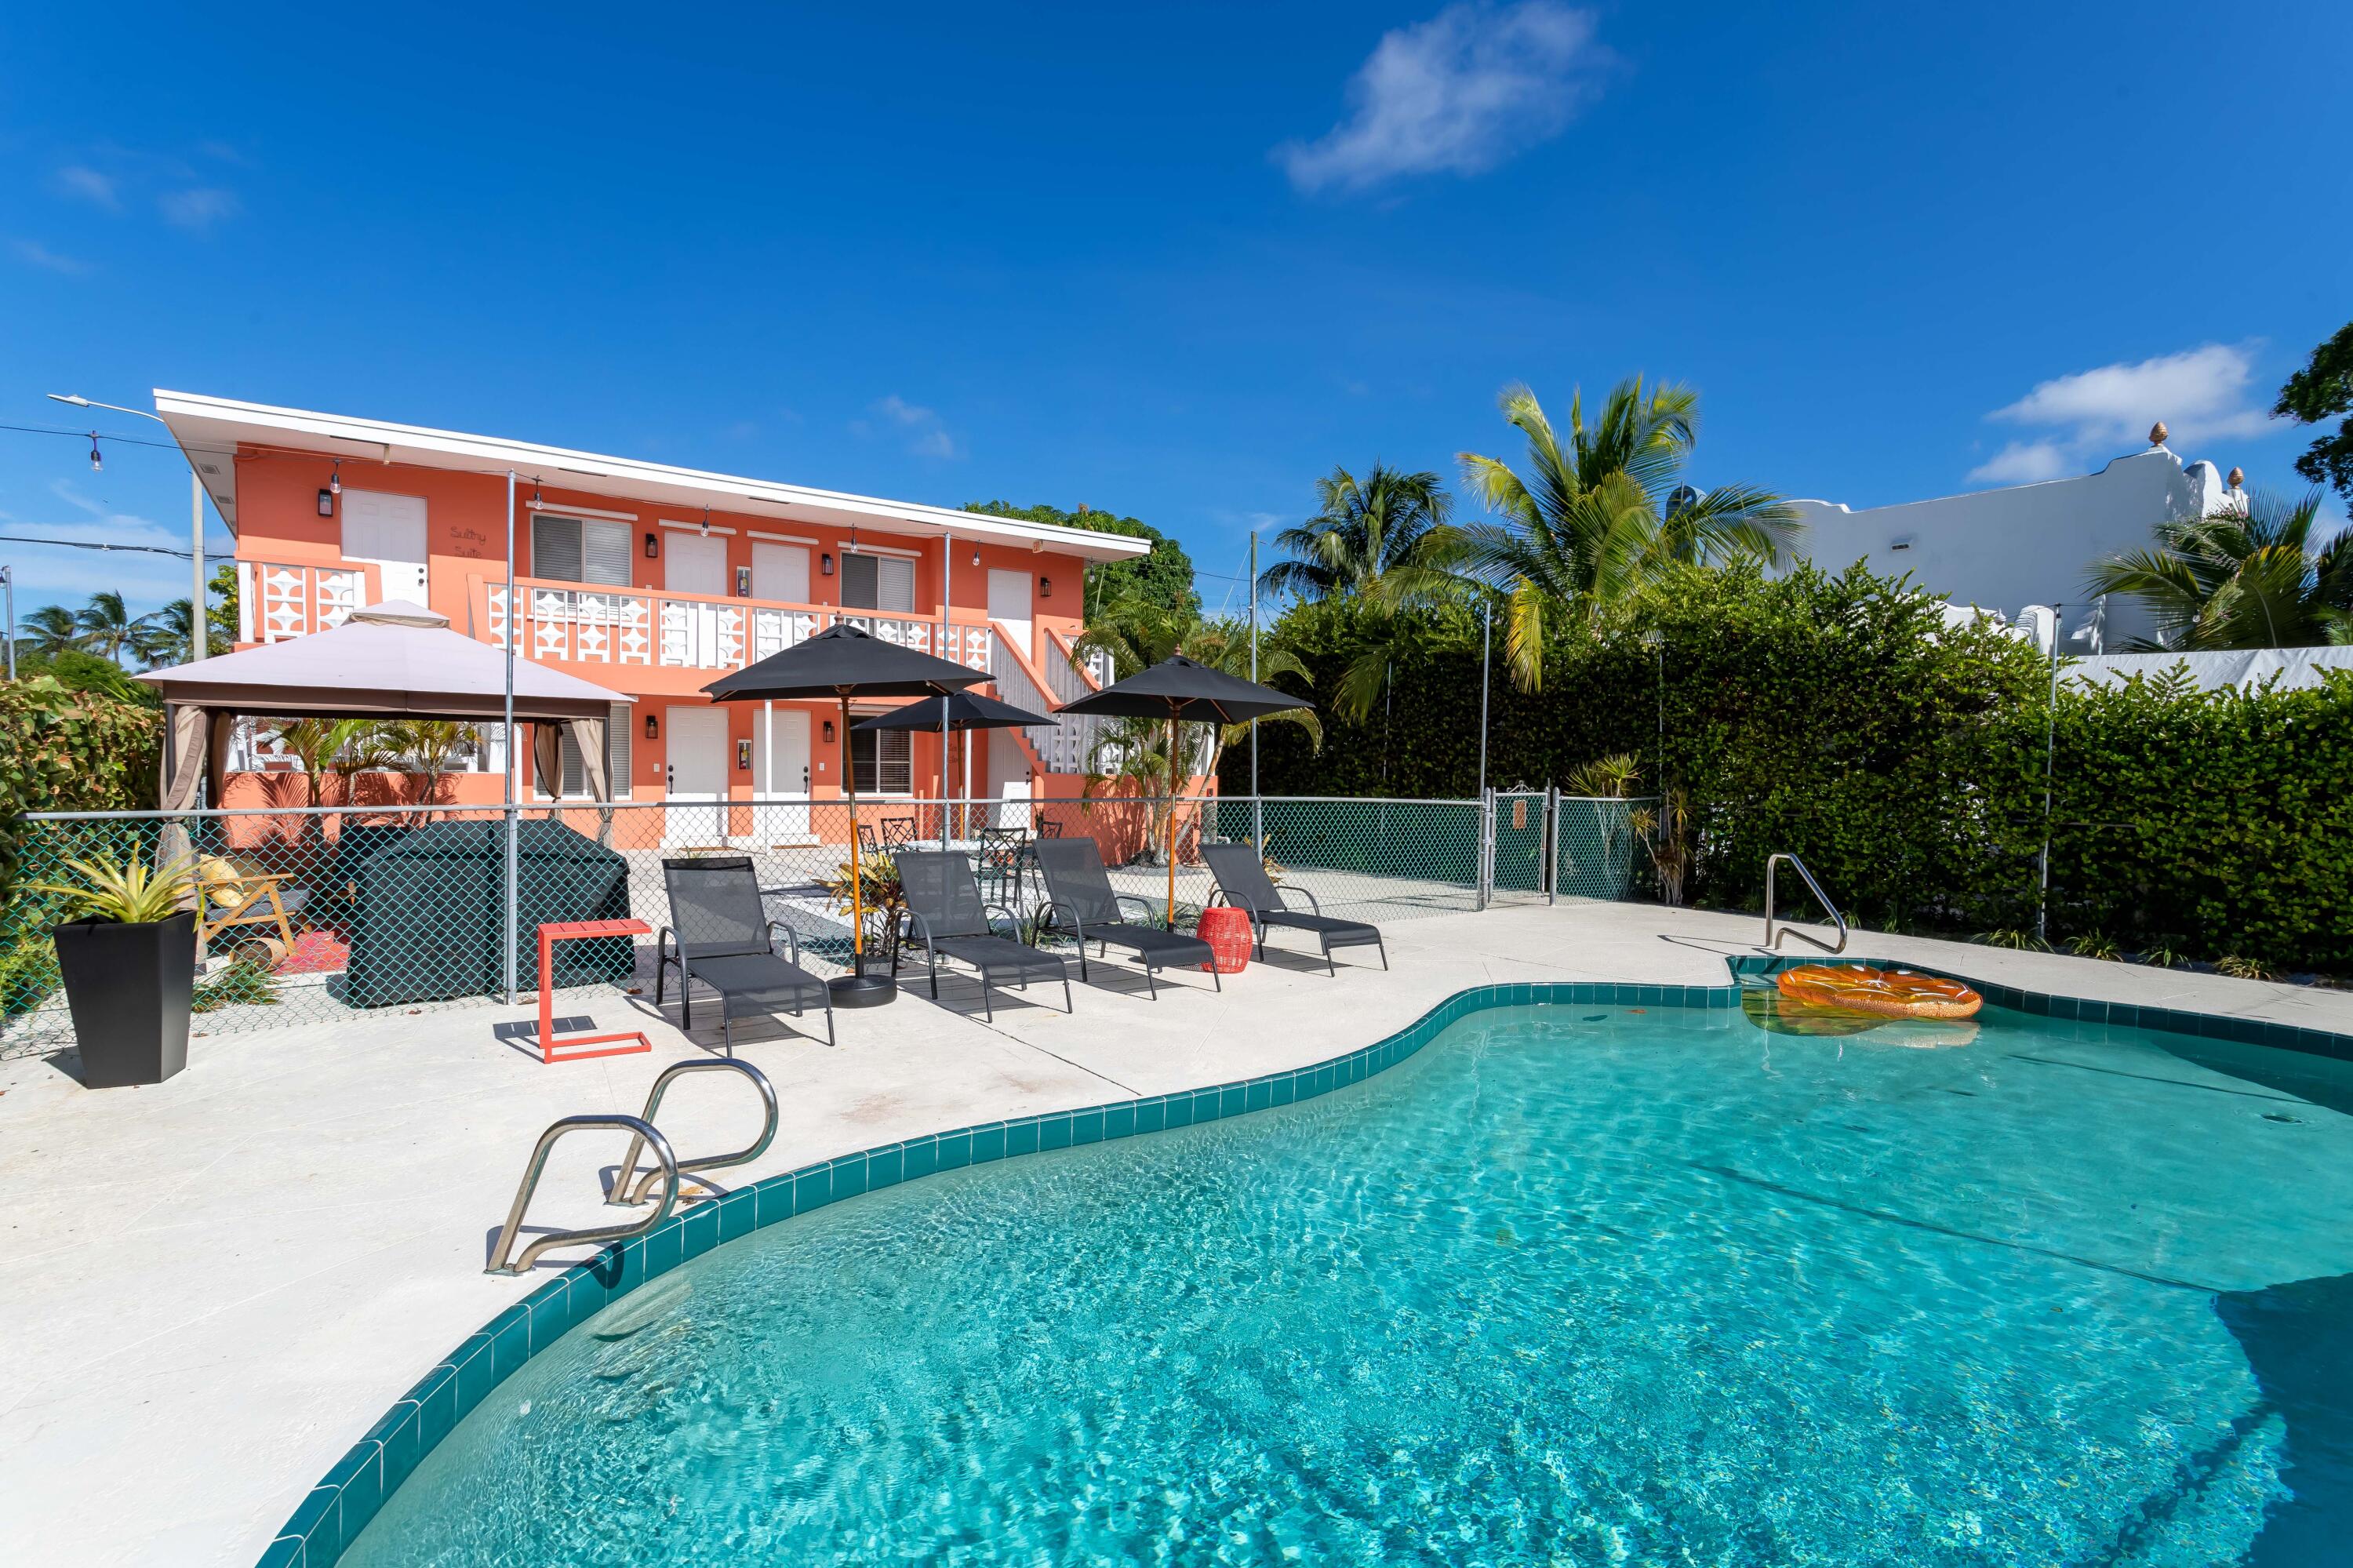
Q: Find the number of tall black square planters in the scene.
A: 1